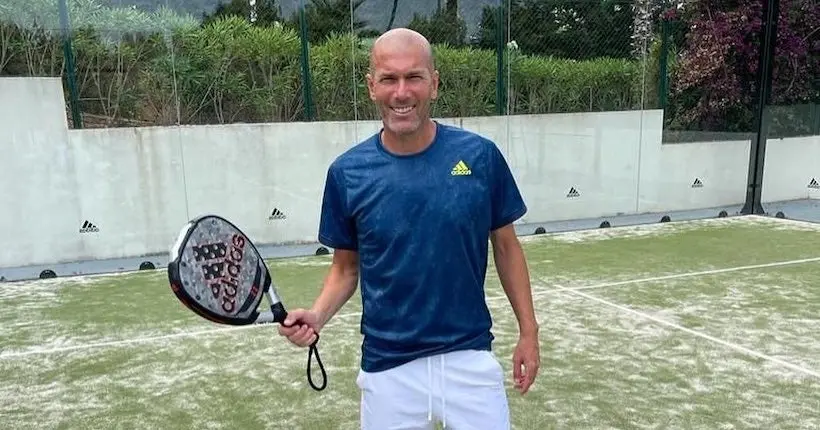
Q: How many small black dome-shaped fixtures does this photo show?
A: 8